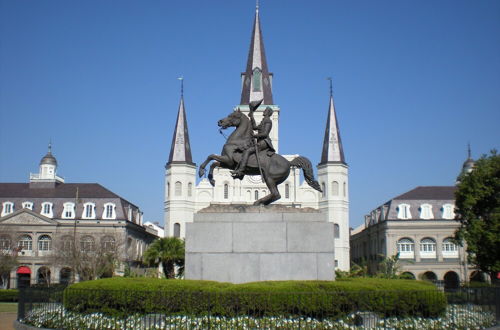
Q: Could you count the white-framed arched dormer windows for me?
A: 9